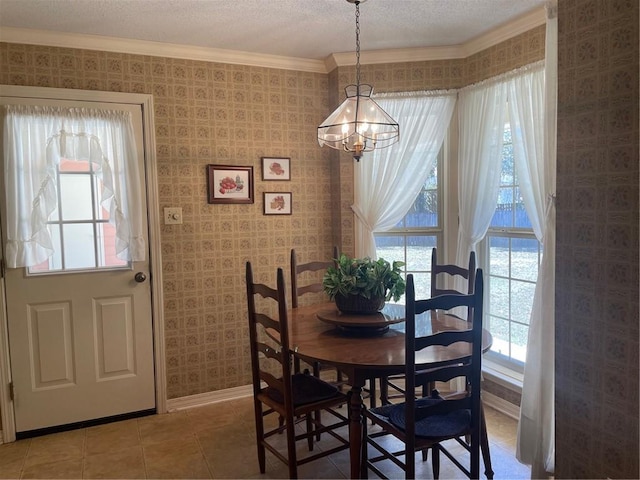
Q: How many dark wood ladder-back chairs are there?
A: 4